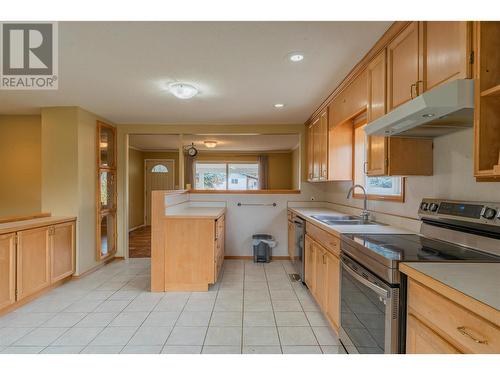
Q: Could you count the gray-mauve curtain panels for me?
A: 2